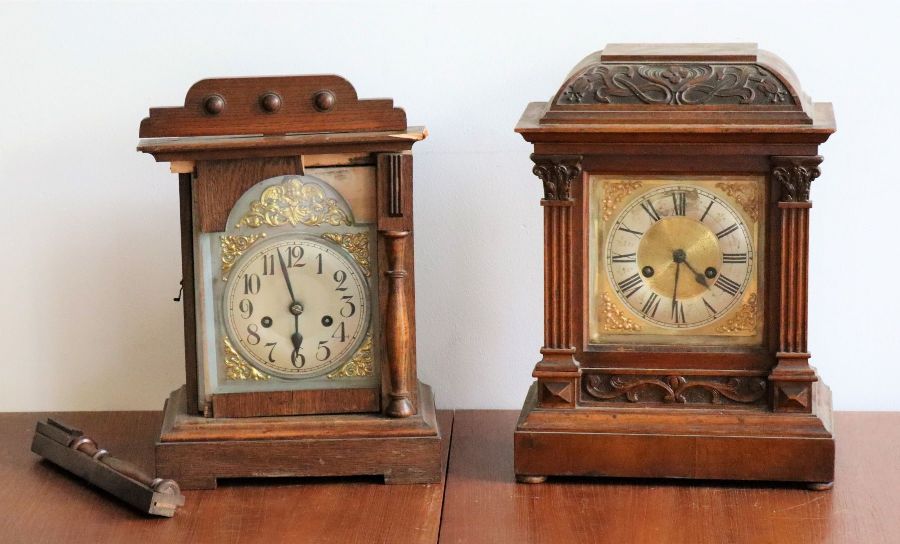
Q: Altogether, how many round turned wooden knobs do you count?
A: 3